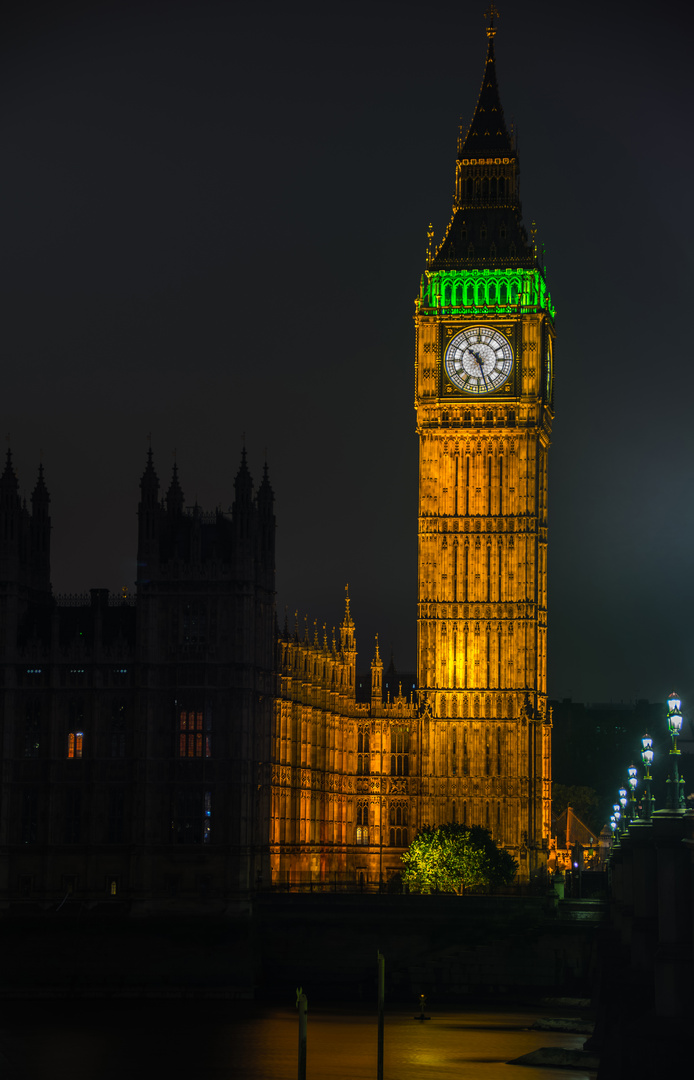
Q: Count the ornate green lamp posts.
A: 6